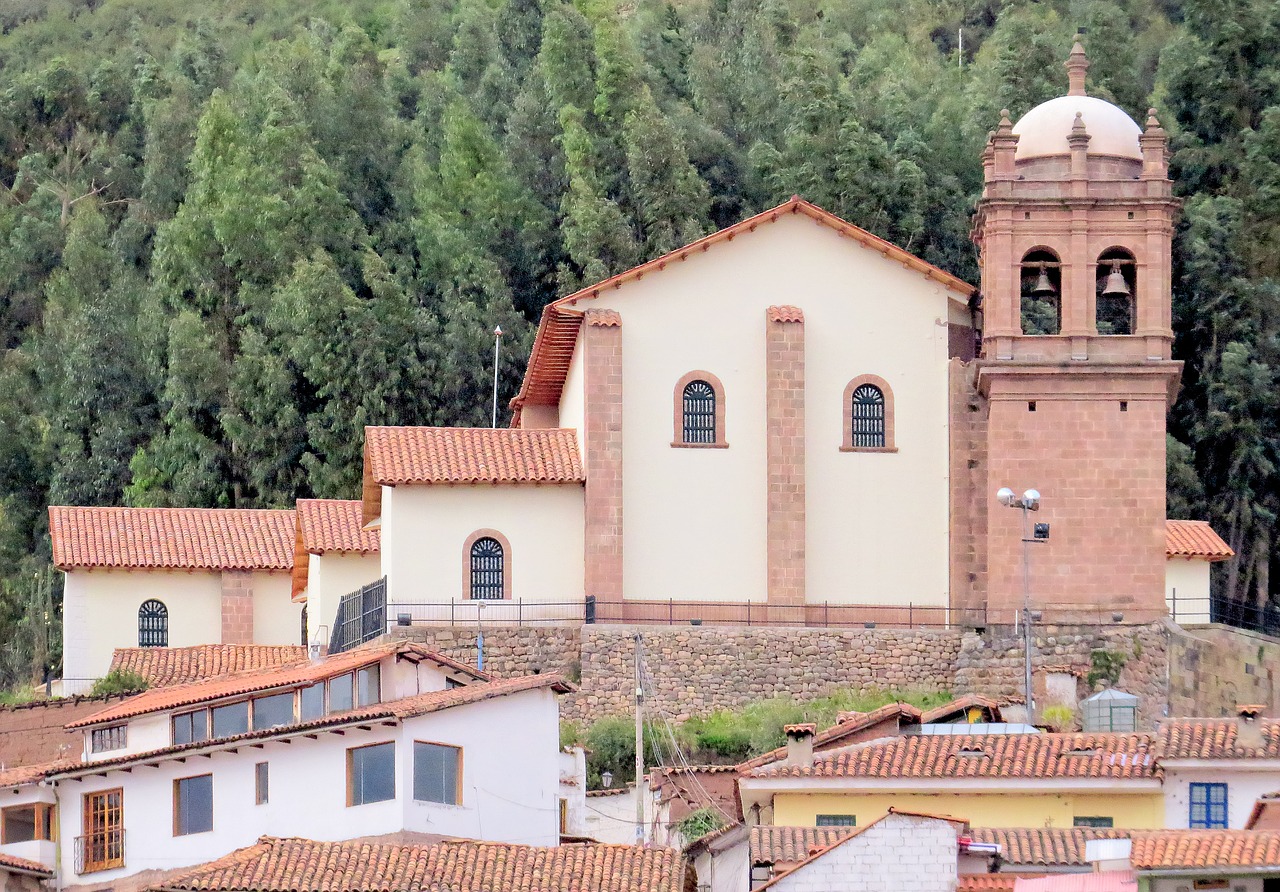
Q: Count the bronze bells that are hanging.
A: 2